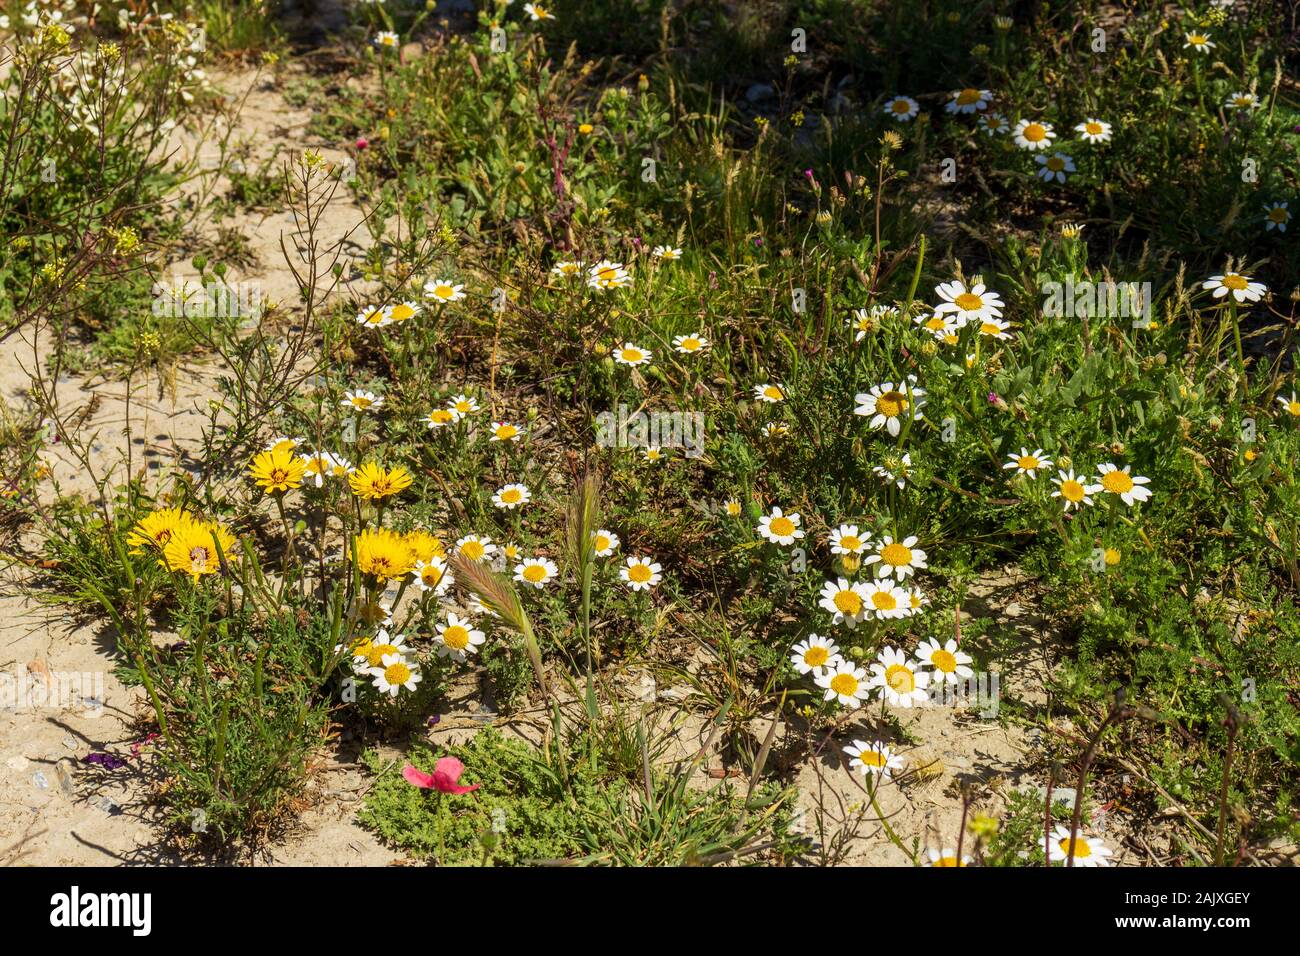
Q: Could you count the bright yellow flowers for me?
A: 6